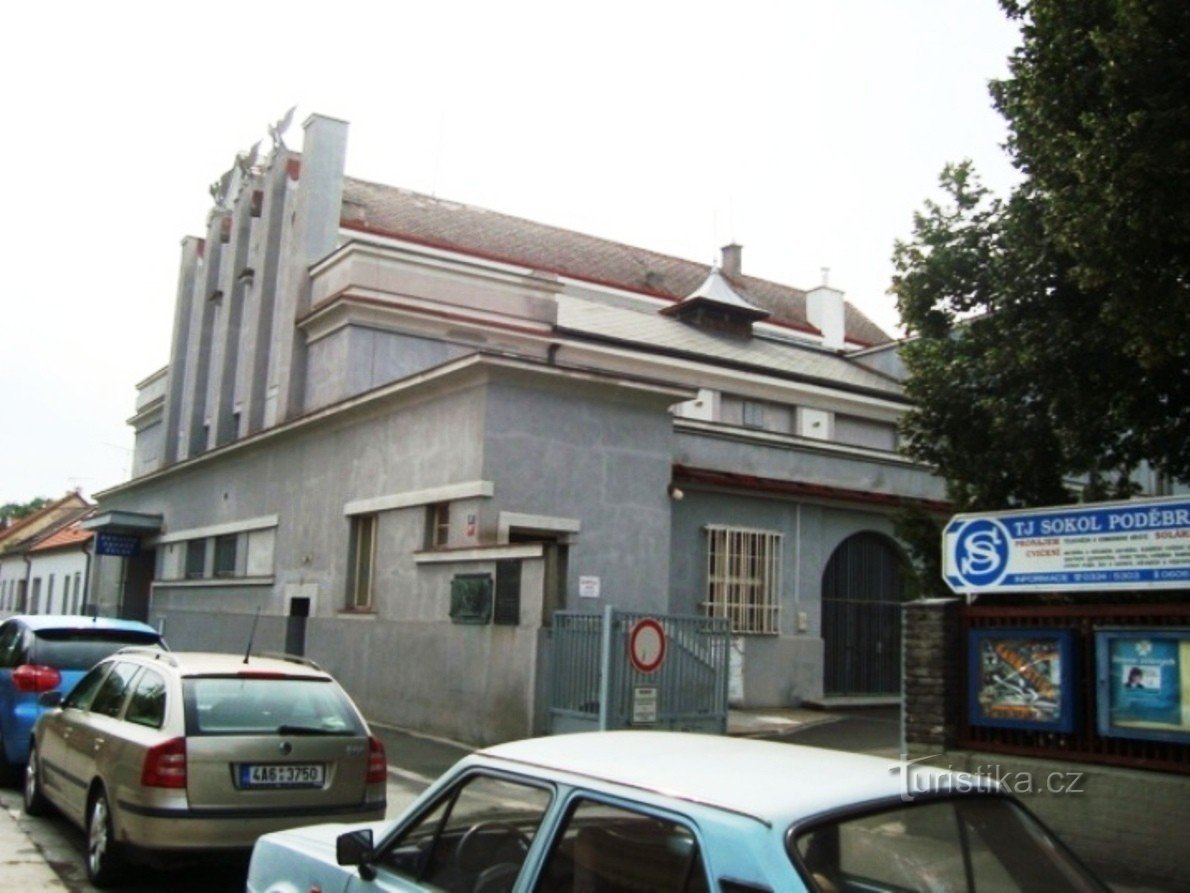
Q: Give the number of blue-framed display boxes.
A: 2